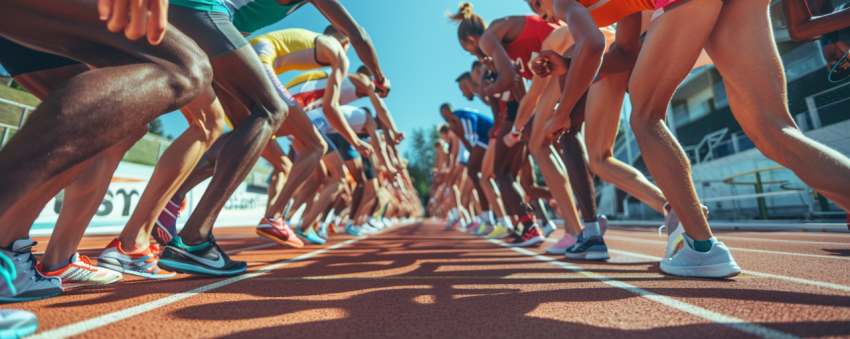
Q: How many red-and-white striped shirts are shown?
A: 1